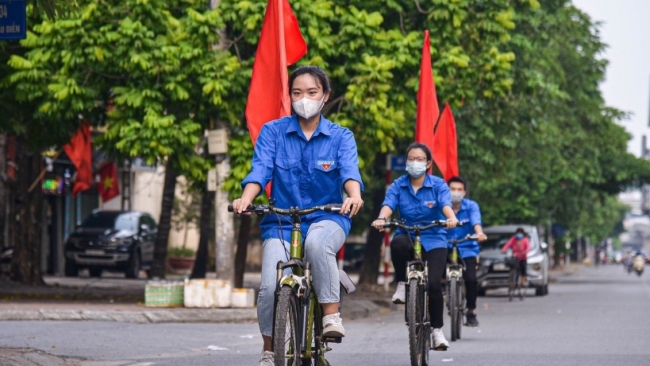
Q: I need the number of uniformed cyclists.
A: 3